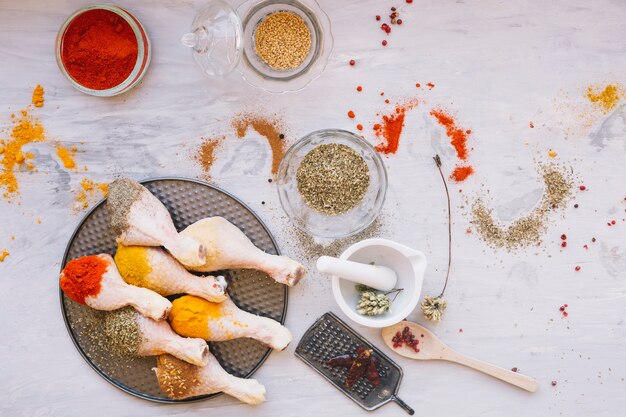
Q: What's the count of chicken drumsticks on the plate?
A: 7